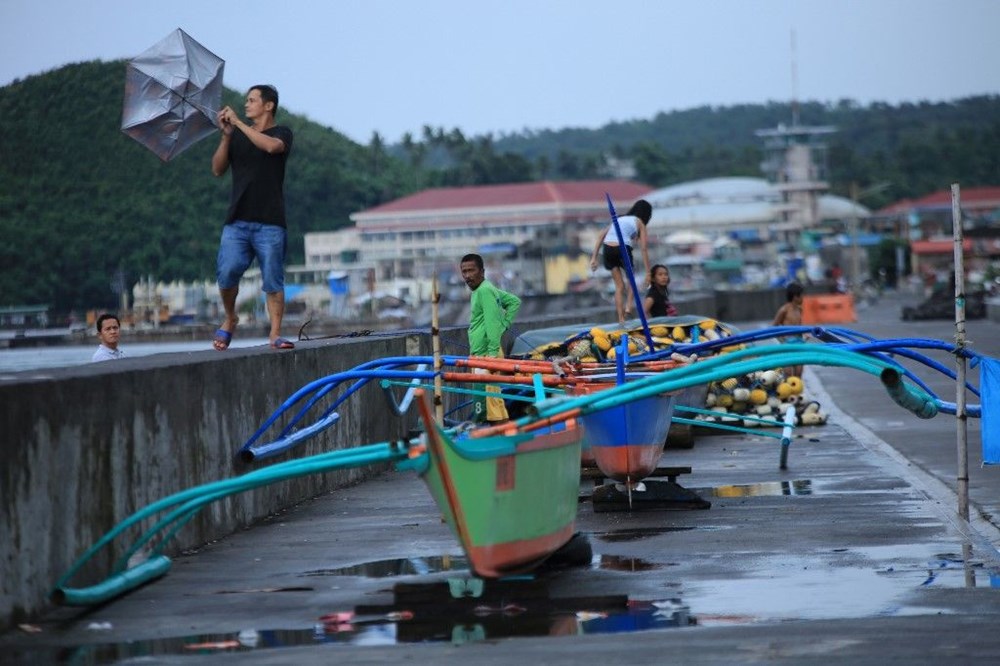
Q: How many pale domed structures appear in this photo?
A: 1